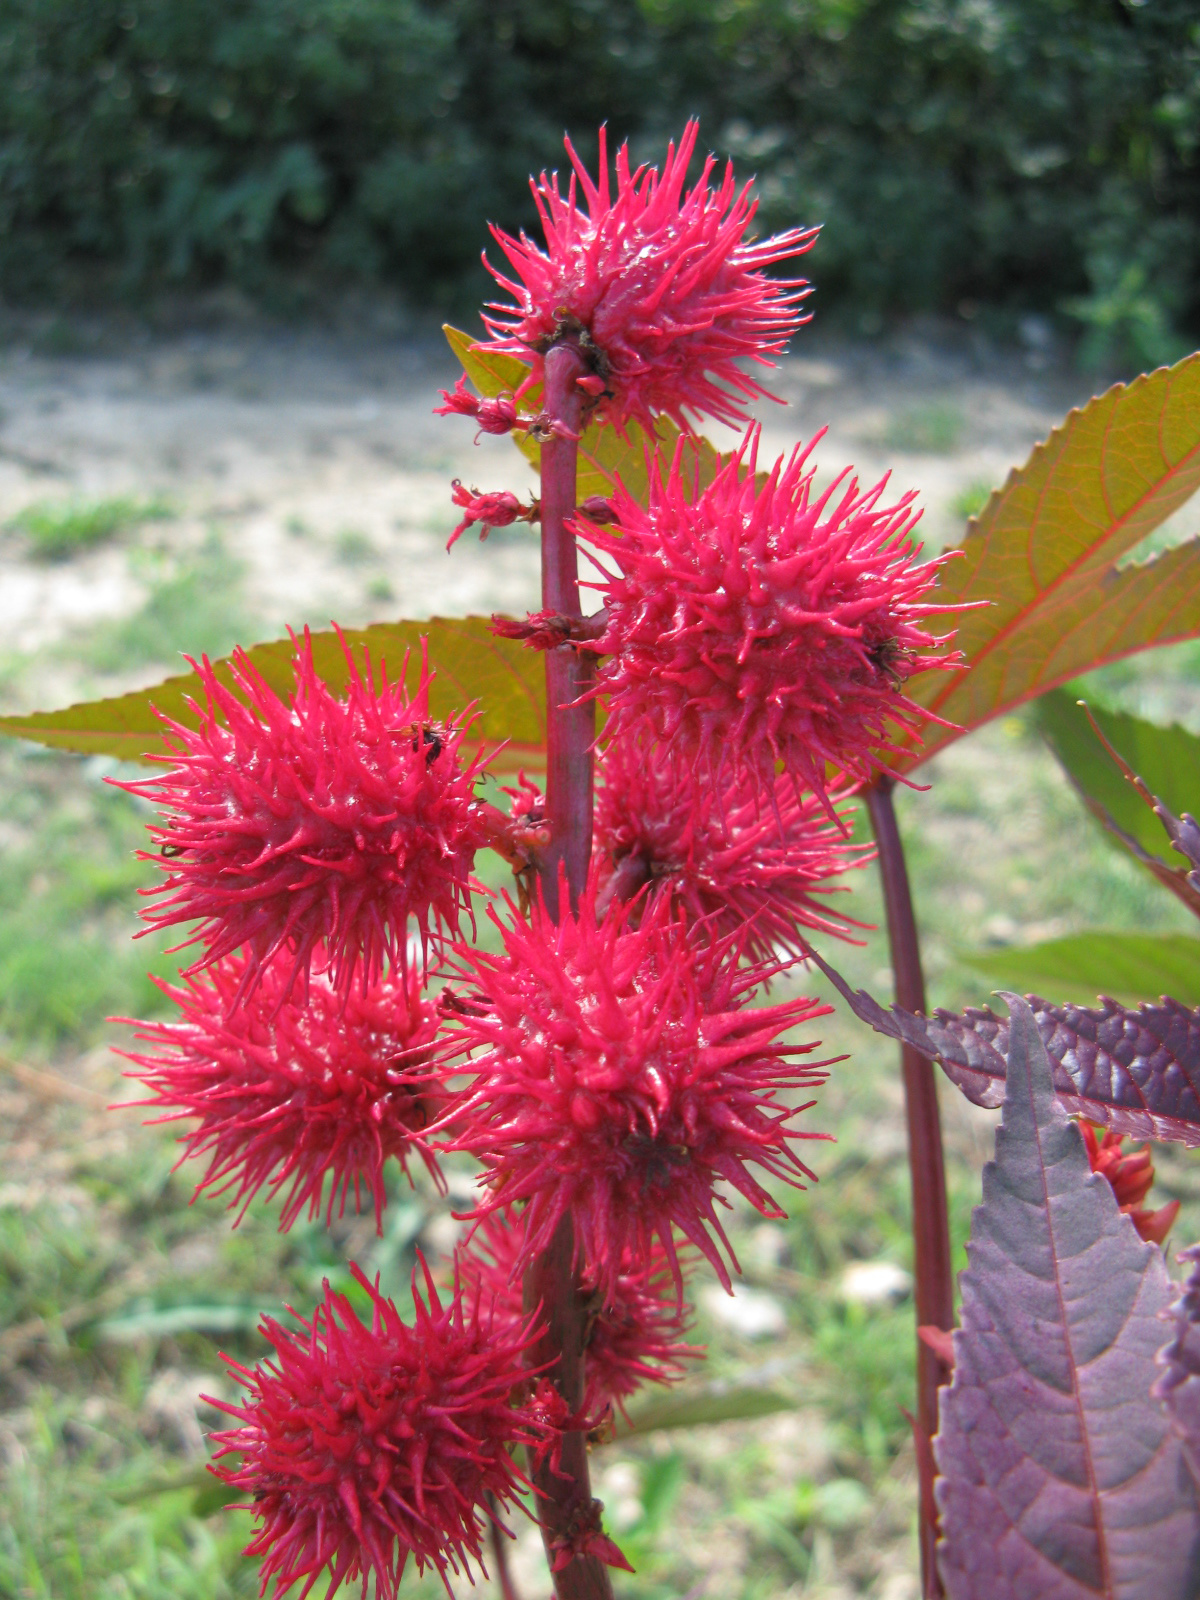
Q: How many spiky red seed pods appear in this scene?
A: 8